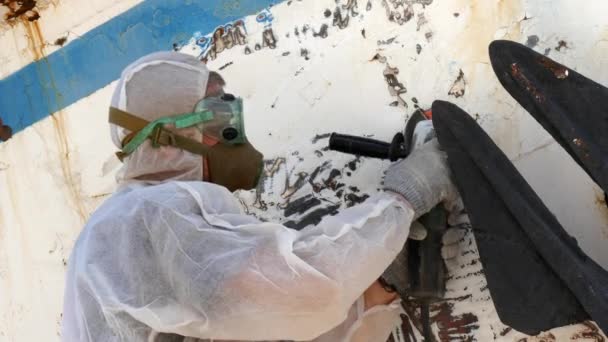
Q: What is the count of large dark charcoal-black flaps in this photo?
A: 2